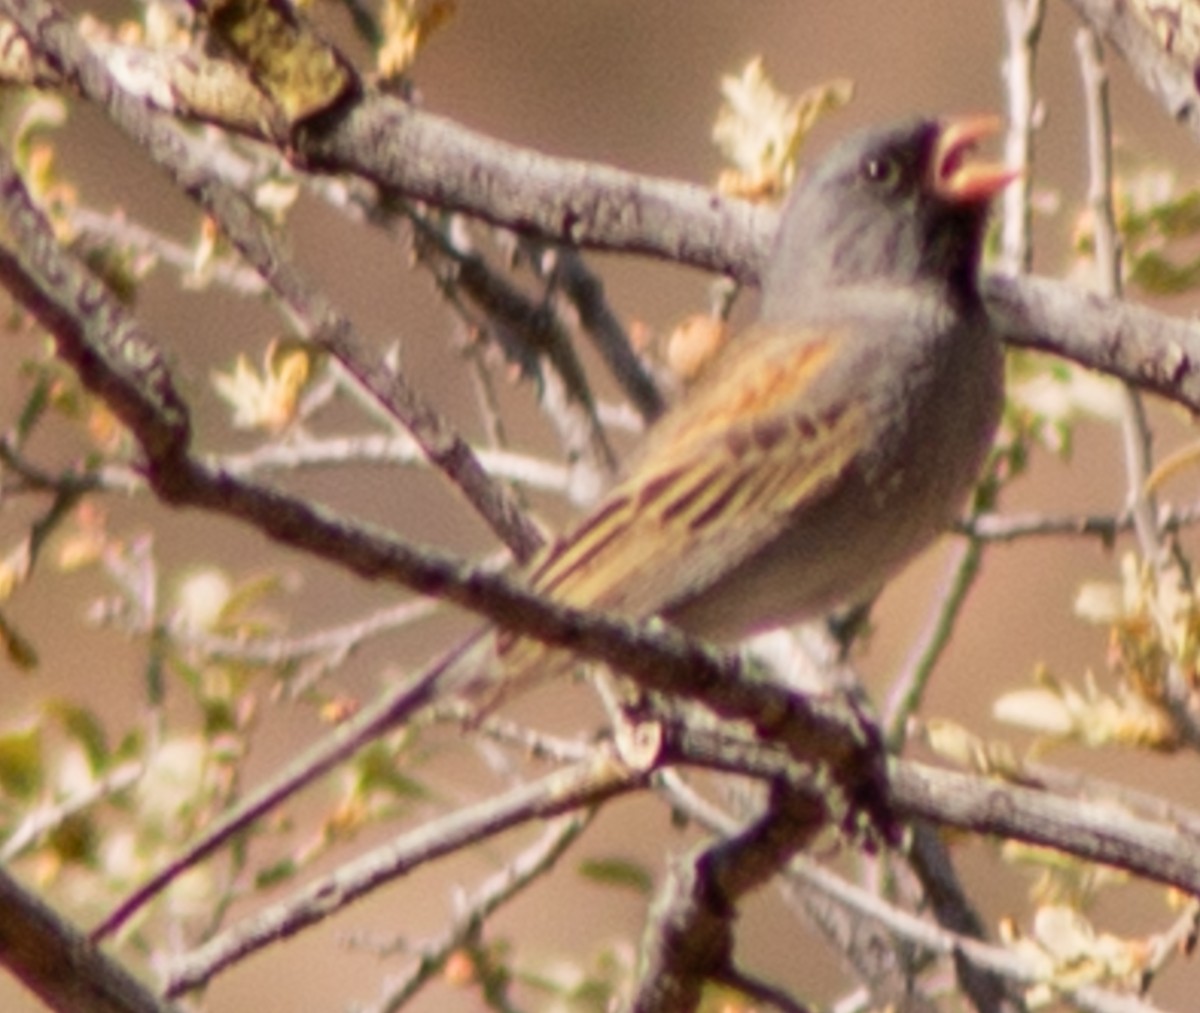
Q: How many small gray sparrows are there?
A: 1